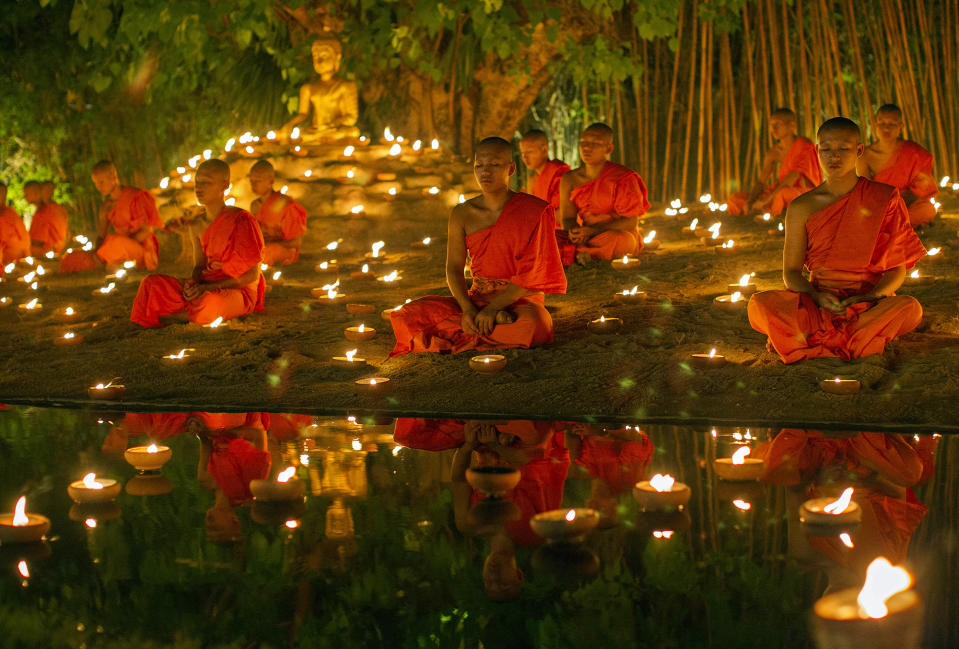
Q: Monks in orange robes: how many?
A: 12